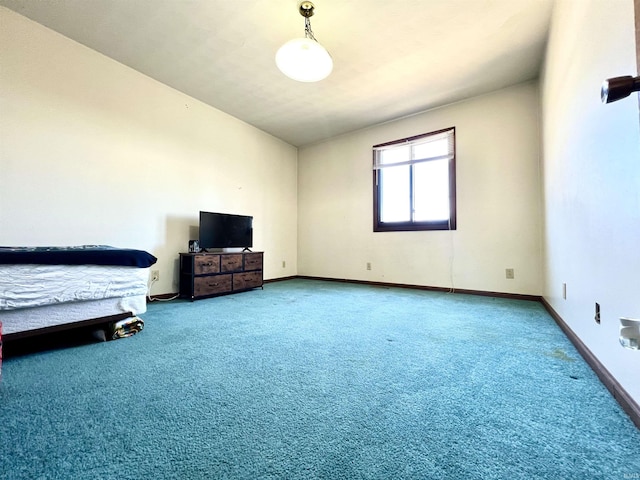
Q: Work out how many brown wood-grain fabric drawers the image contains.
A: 5